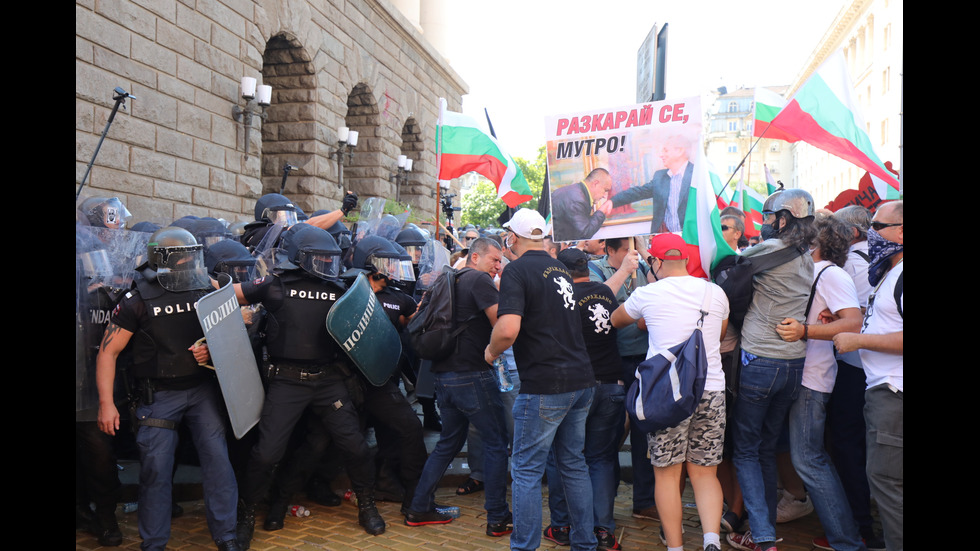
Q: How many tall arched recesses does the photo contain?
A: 3